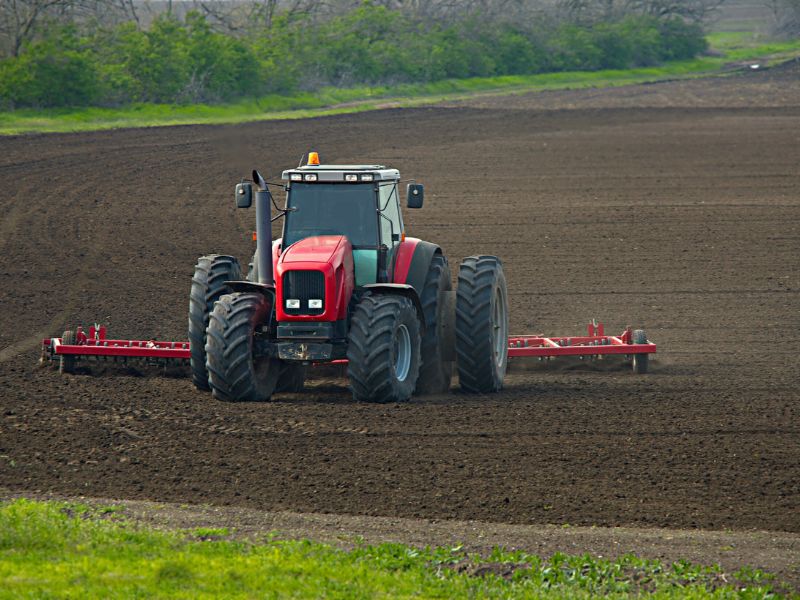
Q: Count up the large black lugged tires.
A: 6